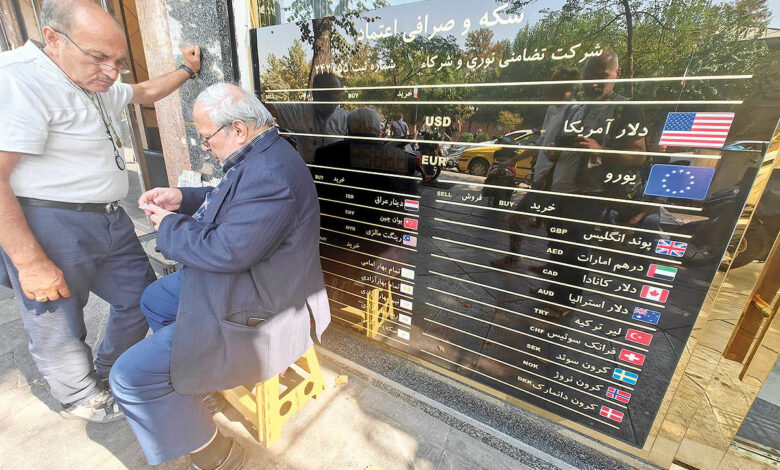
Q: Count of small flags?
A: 12